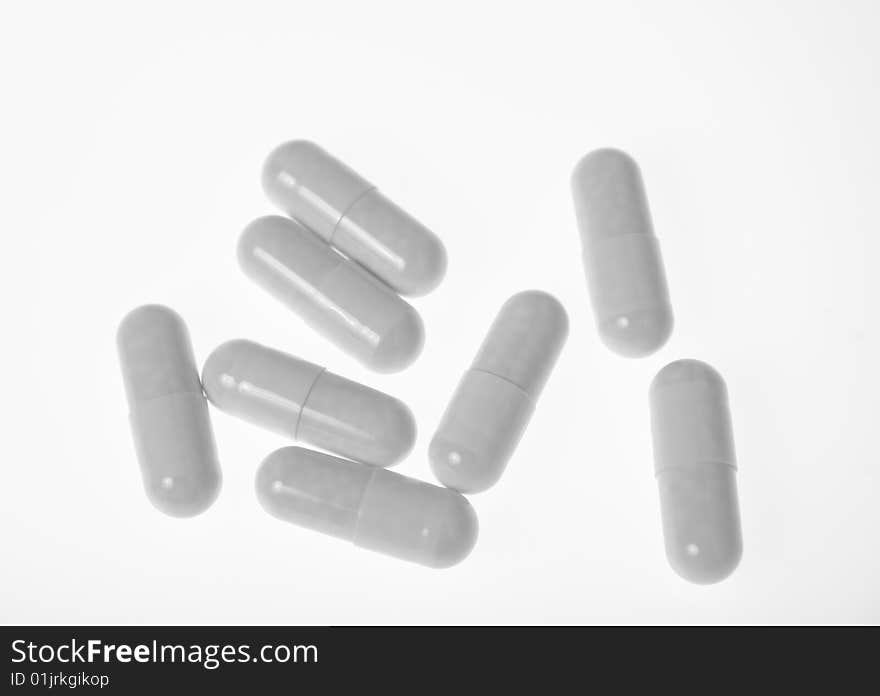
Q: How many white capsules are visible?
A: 8